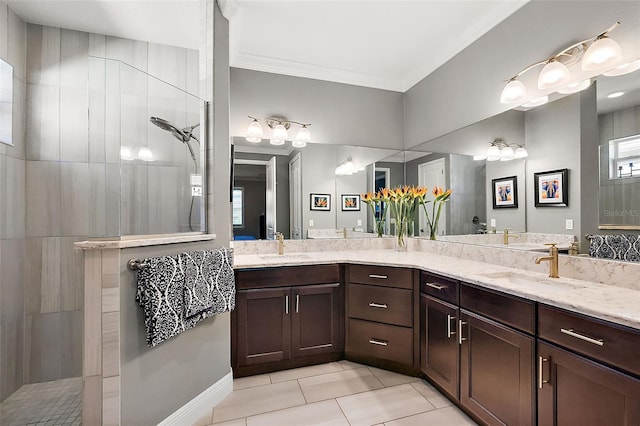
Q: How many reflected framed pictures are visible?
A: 4